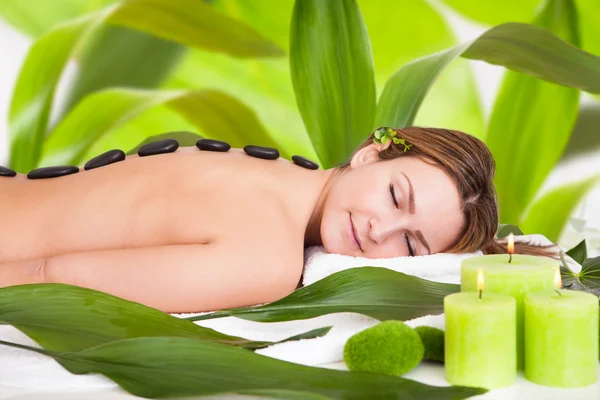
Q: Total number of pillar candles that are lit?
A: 3